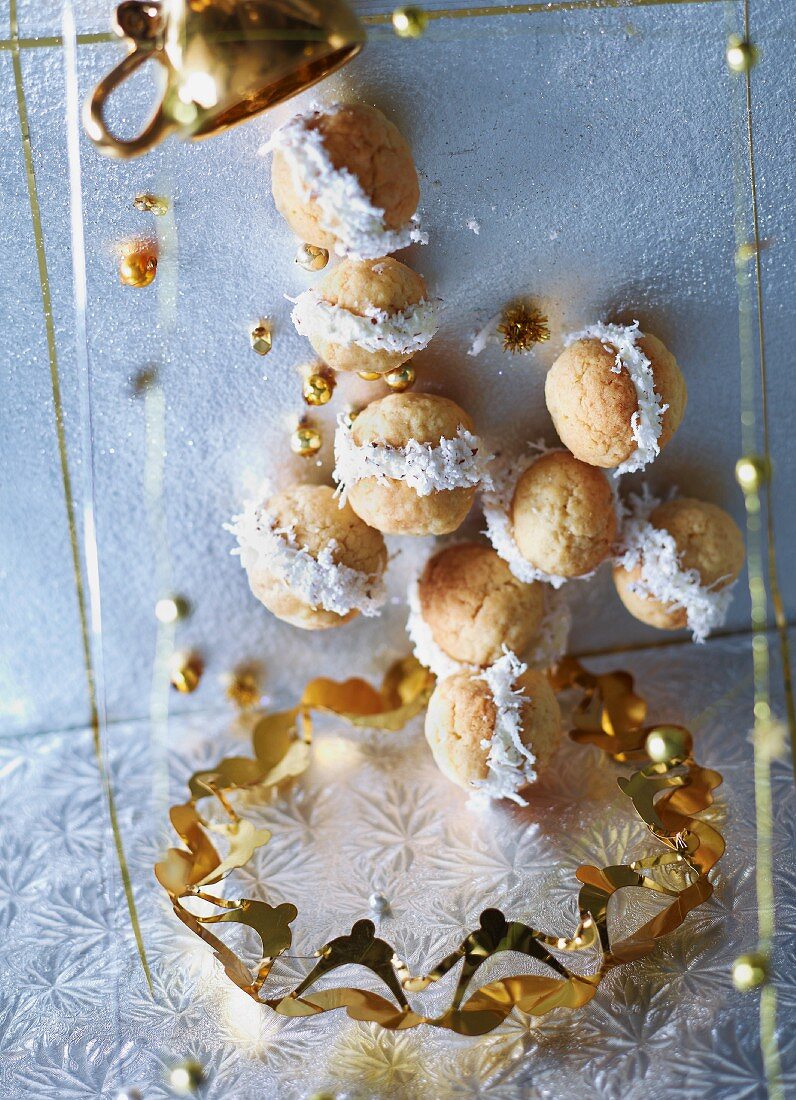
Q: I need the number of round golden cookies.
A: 9